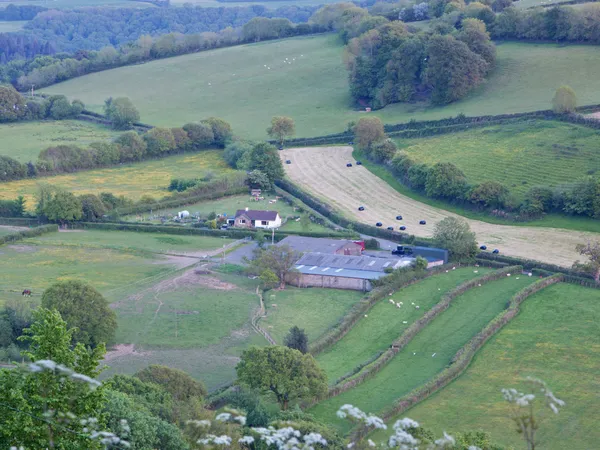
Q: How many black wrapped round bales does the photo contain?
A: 13